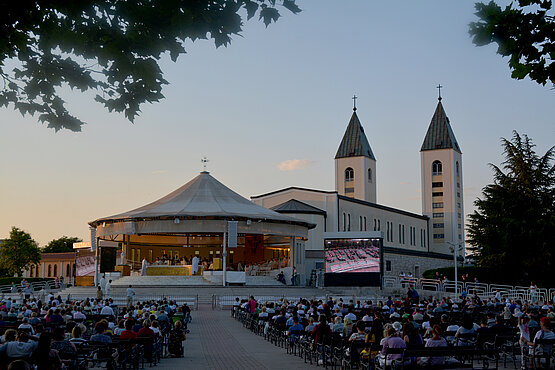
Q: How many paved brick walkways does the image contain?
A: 1